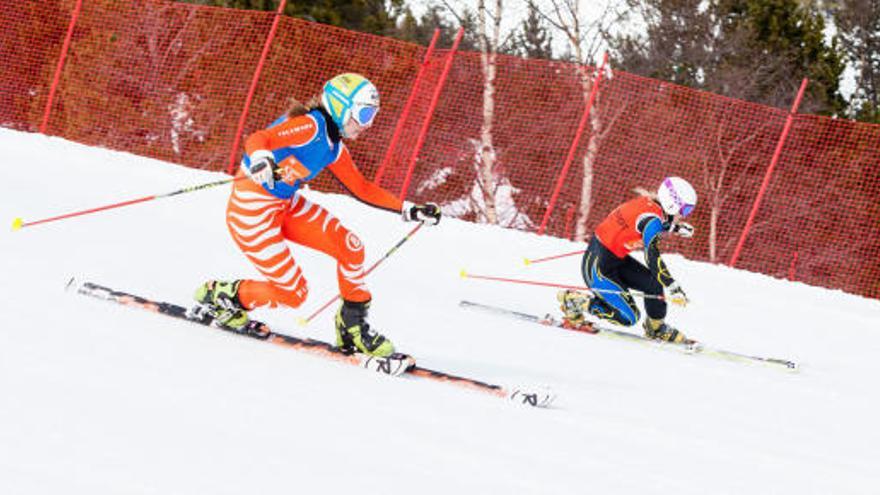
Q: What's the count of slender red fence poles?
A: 6